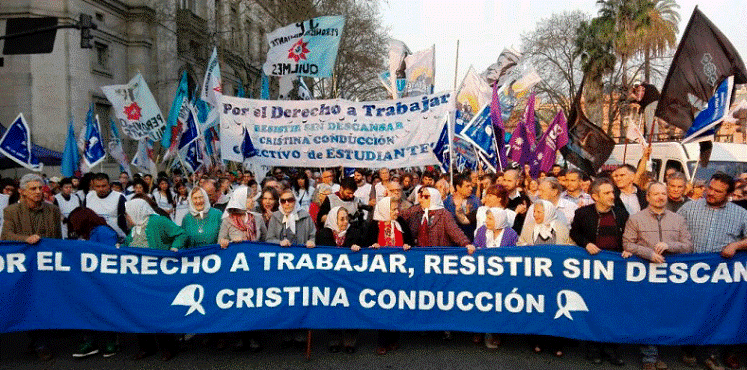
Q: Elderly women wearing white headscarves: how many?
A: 9